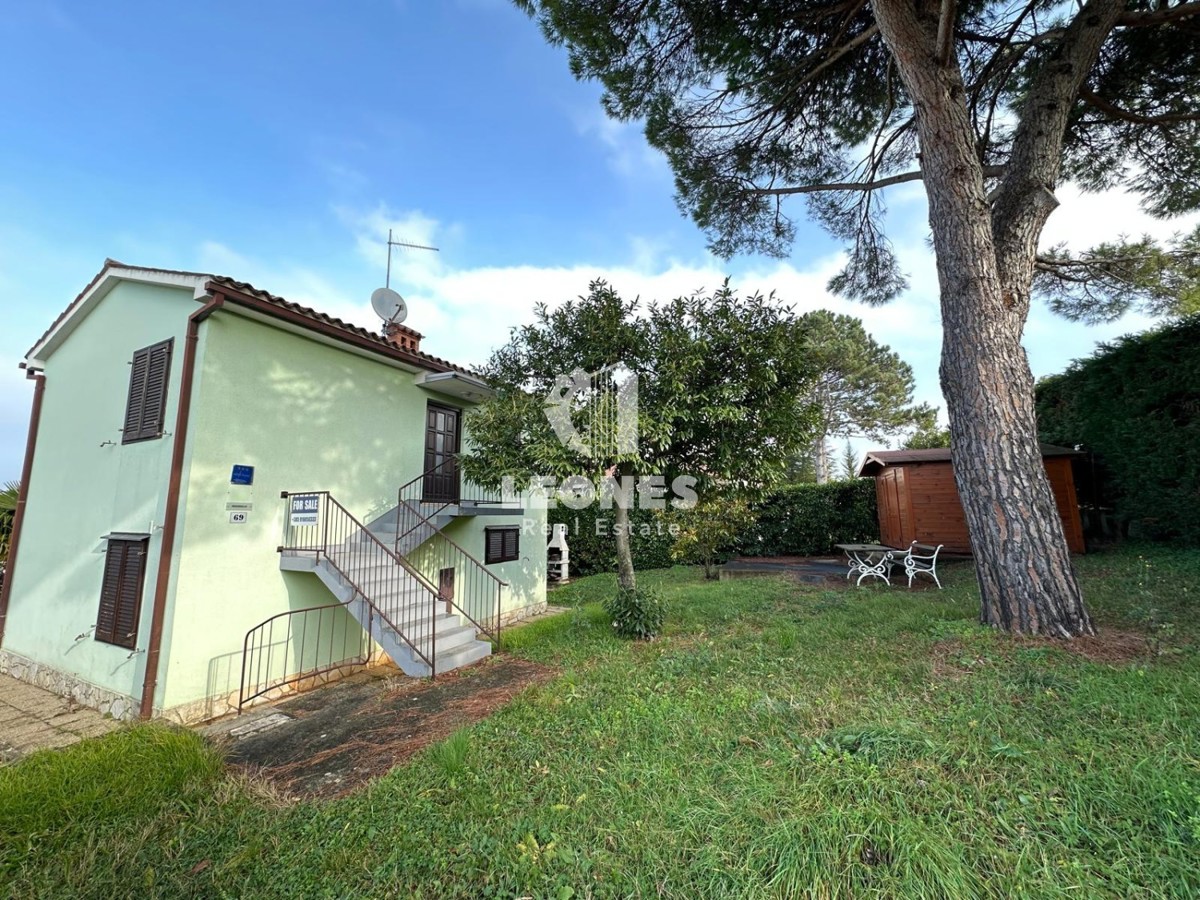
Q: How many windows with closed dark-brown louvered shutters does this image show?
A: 3